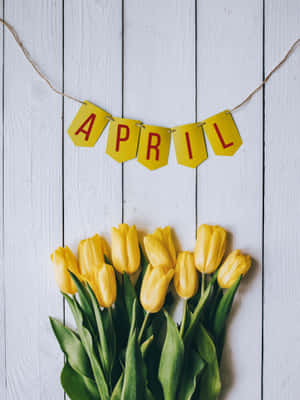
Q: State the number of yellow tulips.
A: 9